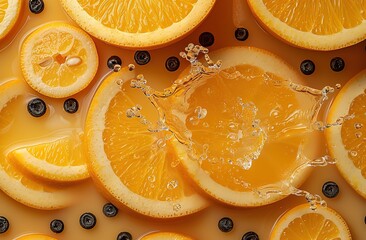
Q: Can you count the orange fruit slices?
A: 12